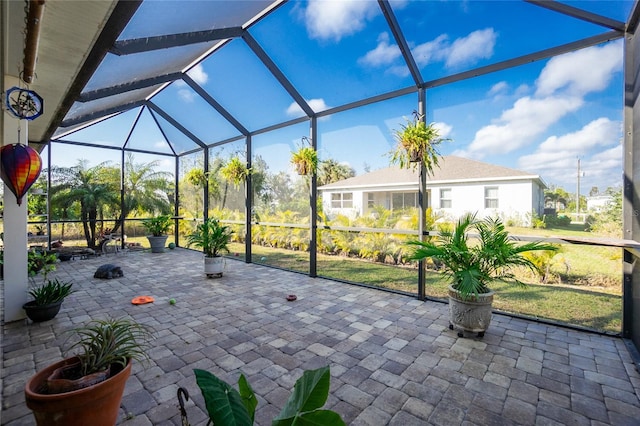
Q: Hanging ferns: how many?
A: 4